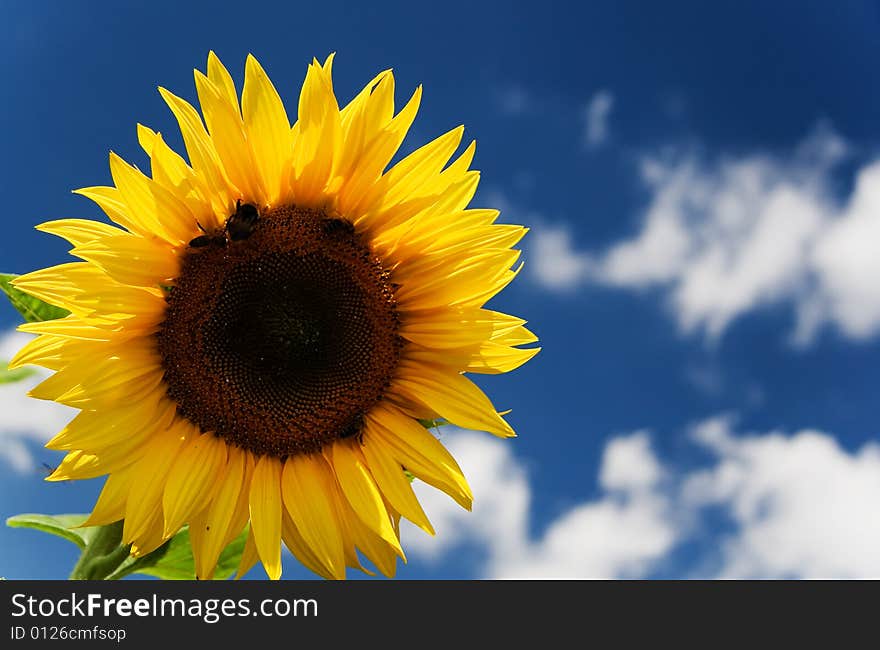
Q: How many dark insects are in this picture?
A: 4